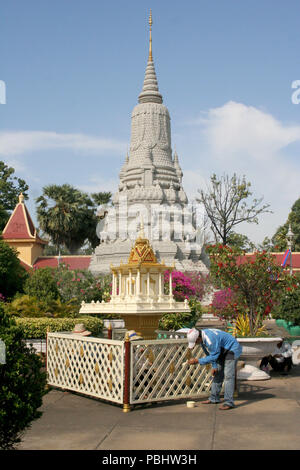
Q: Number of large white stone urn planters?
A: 1